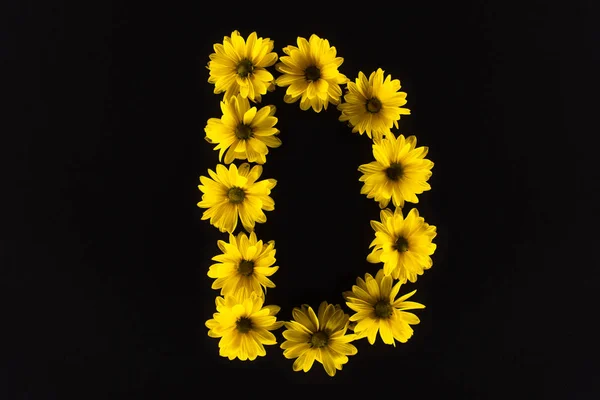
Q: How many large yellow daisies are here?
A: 11